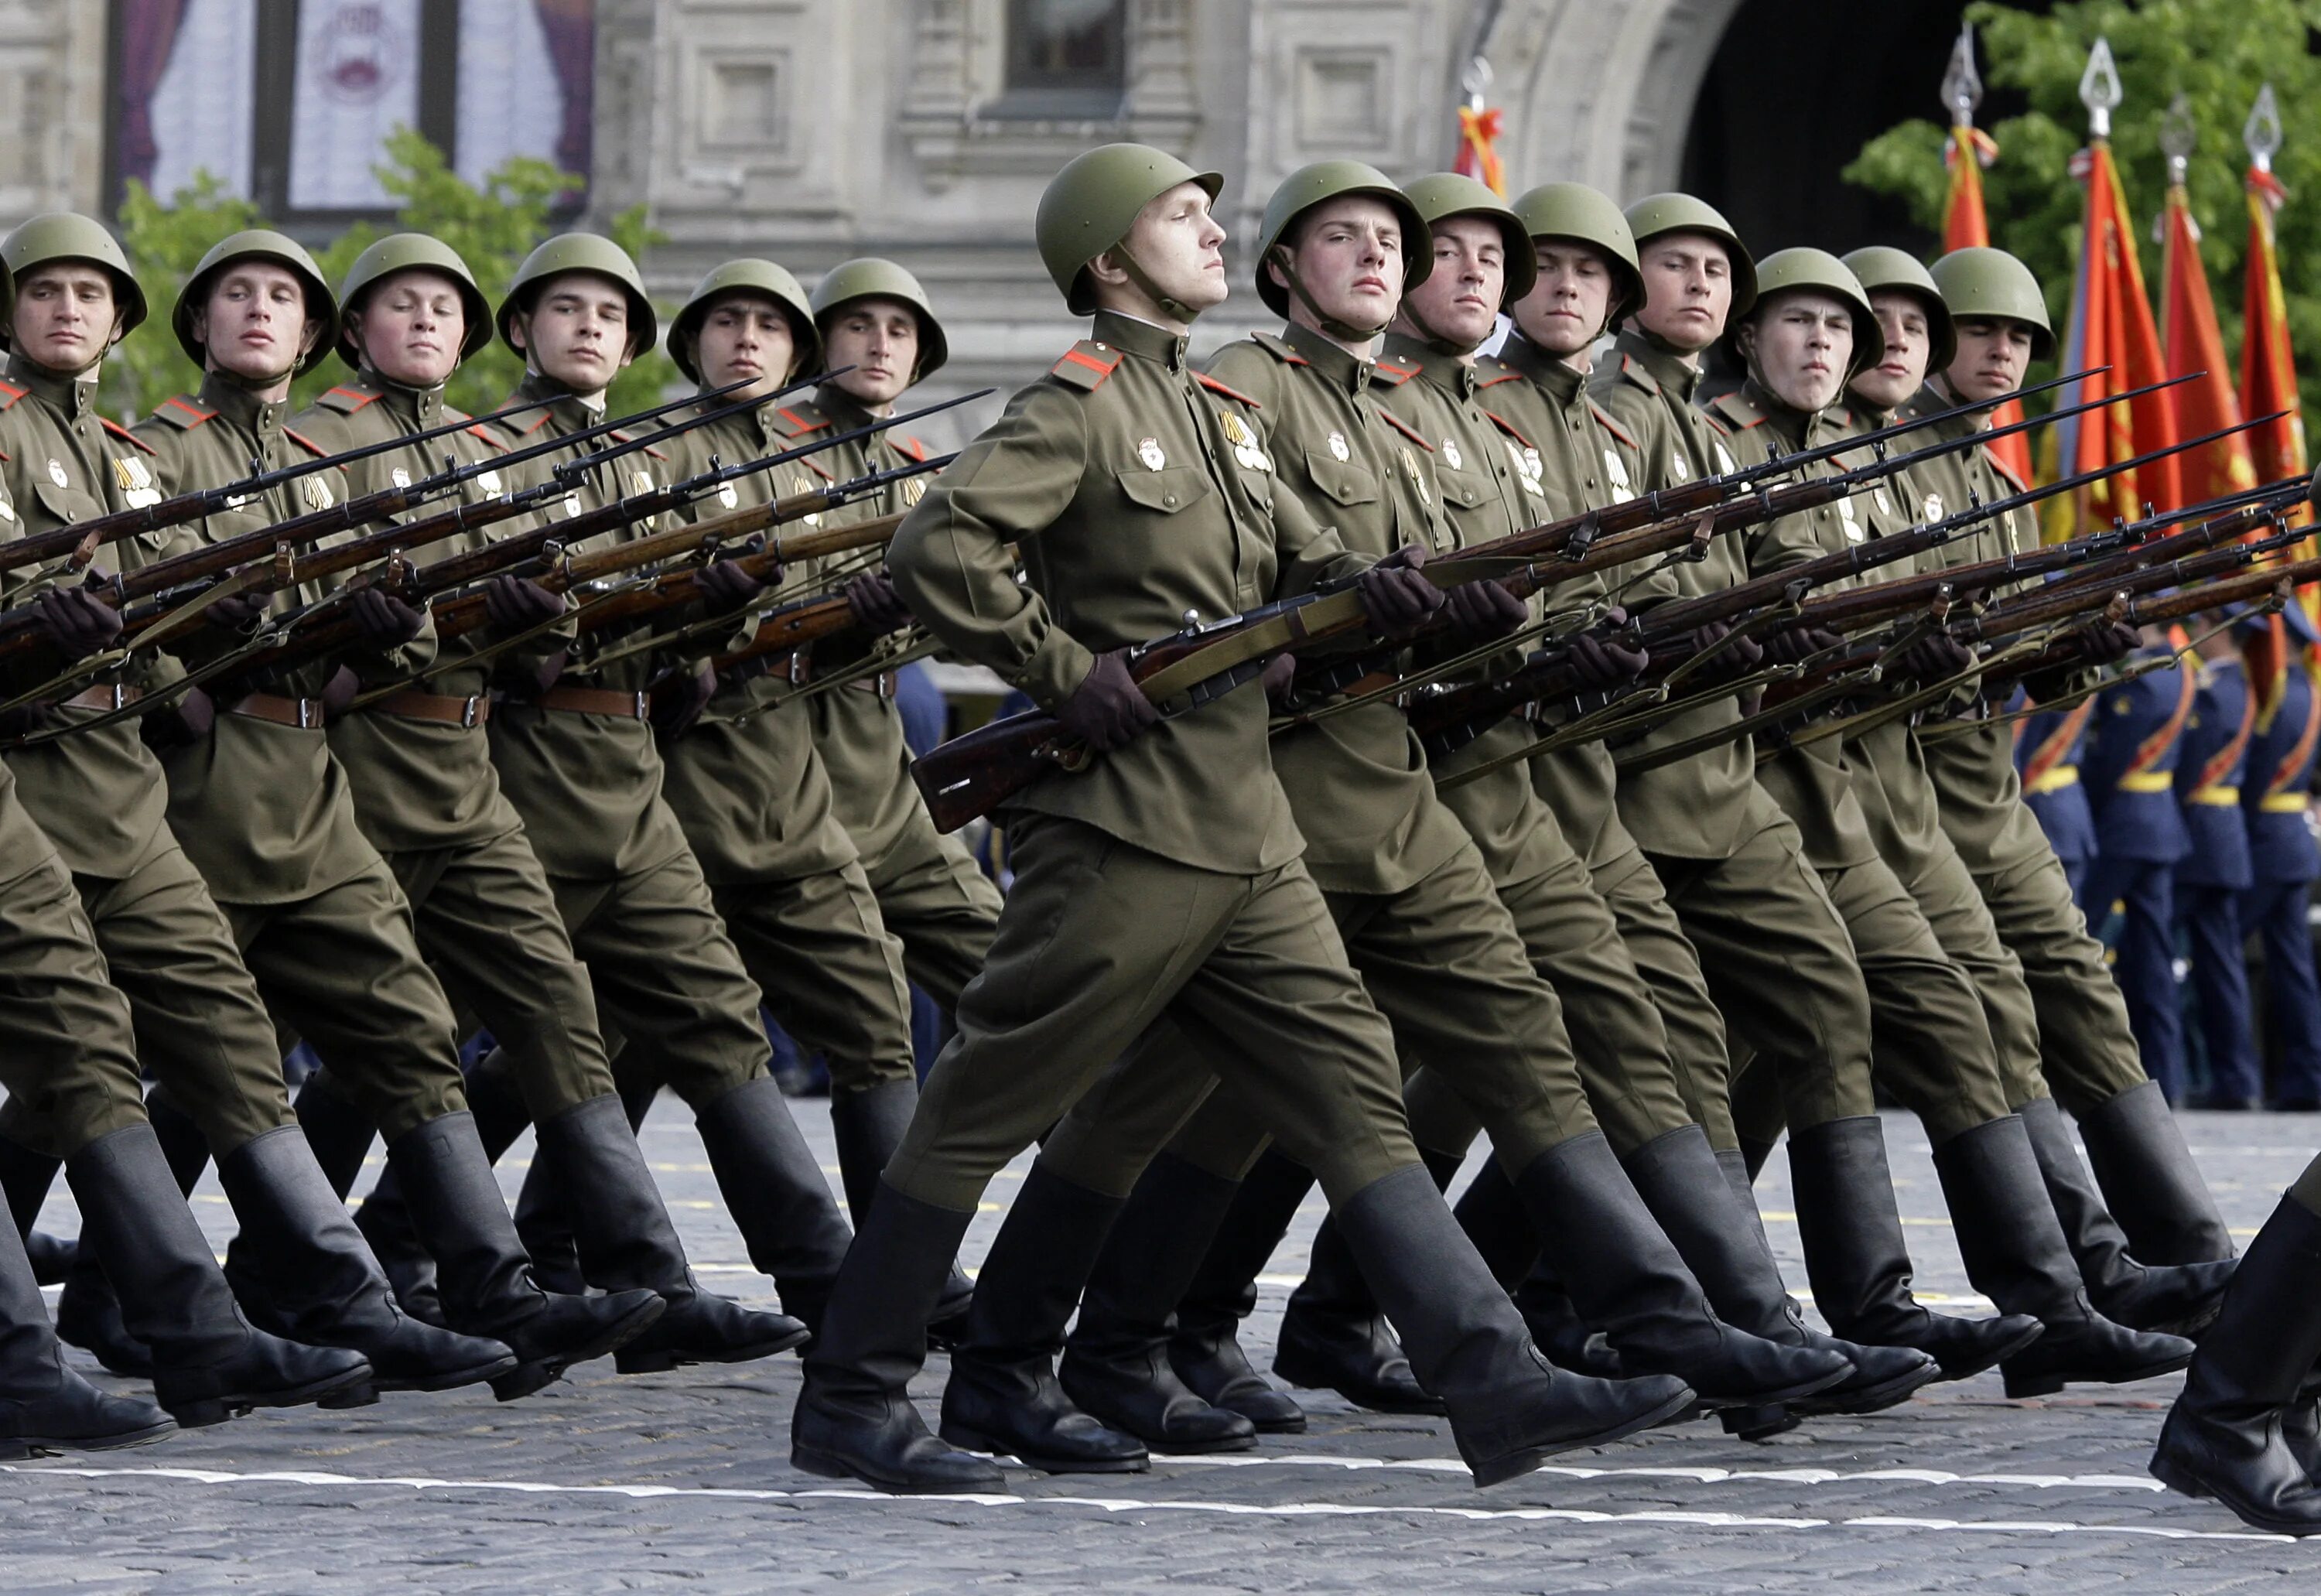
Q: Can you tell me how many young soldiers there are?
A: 14